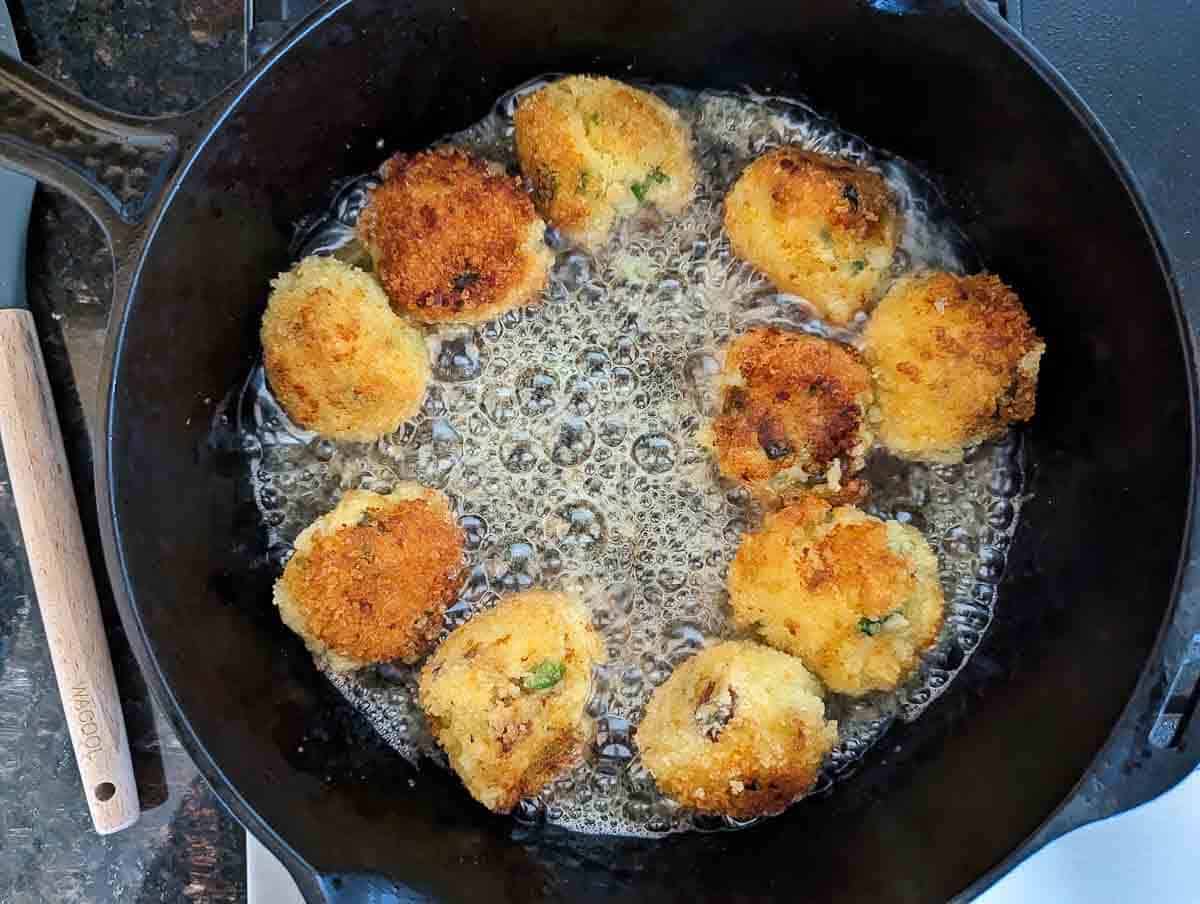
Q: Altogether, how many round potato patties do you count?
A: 10